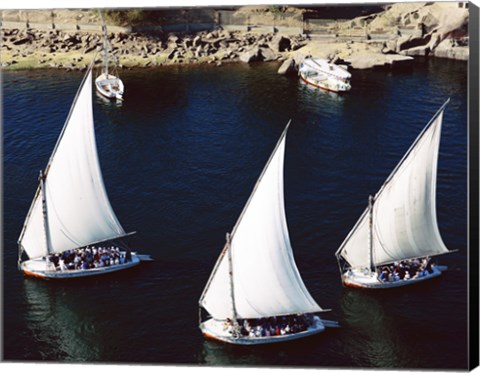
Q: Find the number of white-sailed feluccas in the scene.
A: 3